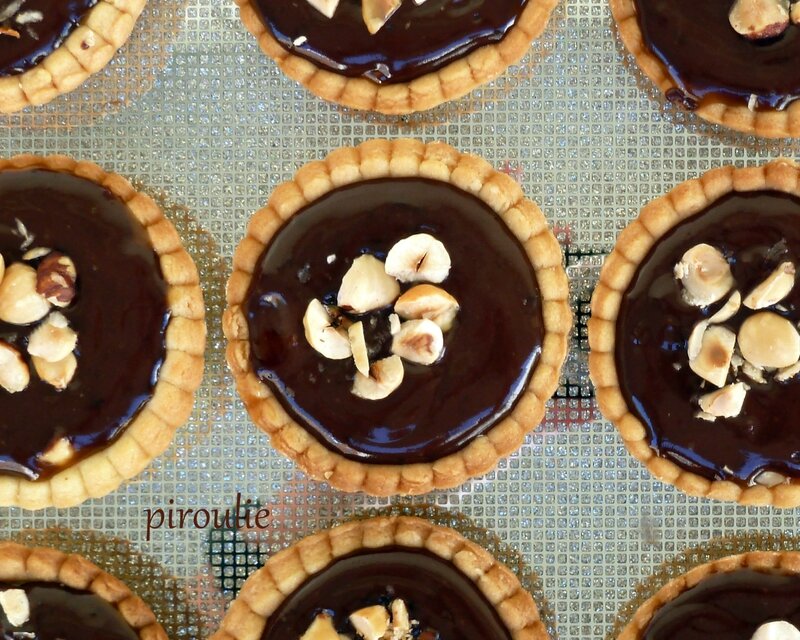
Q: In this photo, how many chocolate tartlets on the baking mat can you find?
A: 9